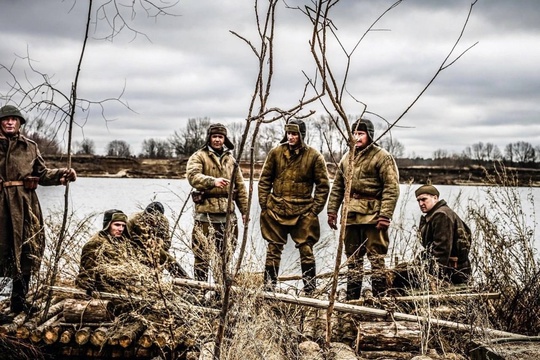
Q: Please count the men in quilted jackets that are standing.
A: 3